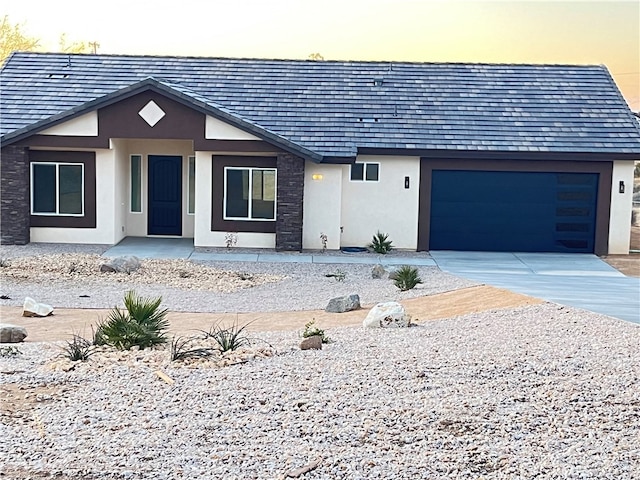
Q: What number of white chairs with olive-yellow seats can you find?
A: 0